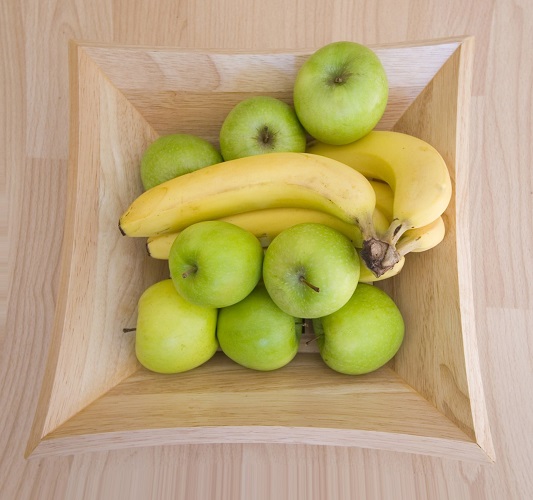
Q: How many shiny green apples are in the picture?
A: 8